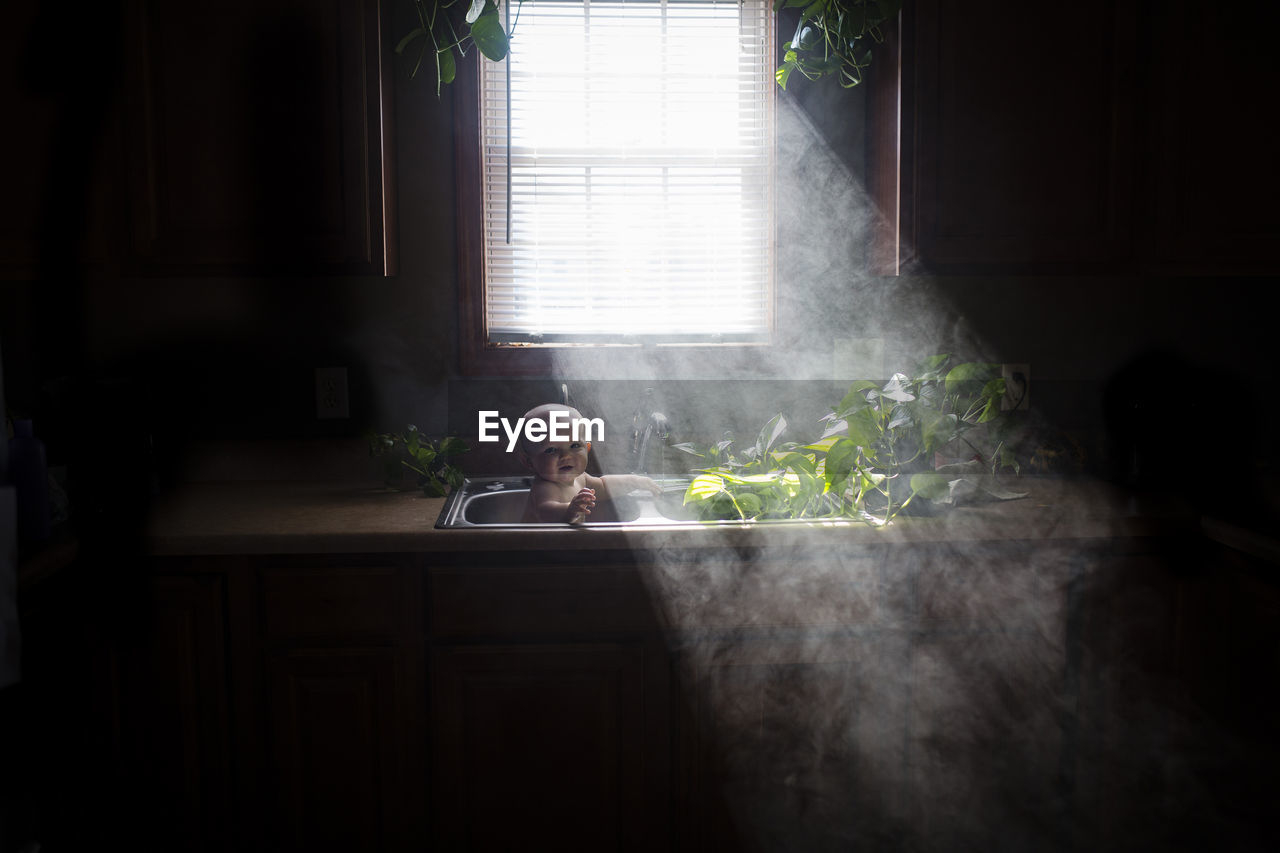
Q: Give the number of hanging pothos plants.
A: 2